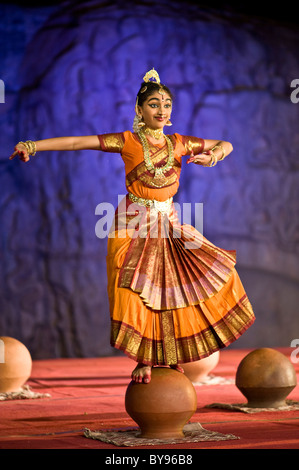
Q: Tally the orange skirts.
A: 1